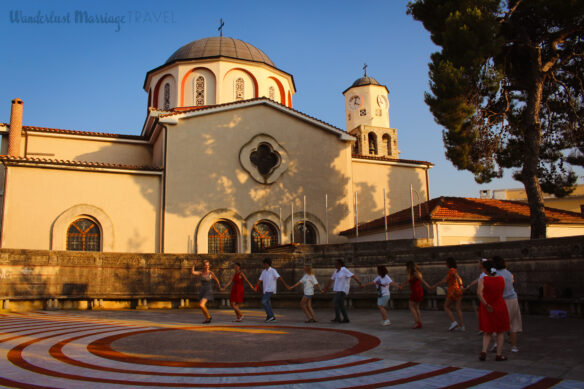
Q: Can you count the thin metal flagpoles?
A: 7